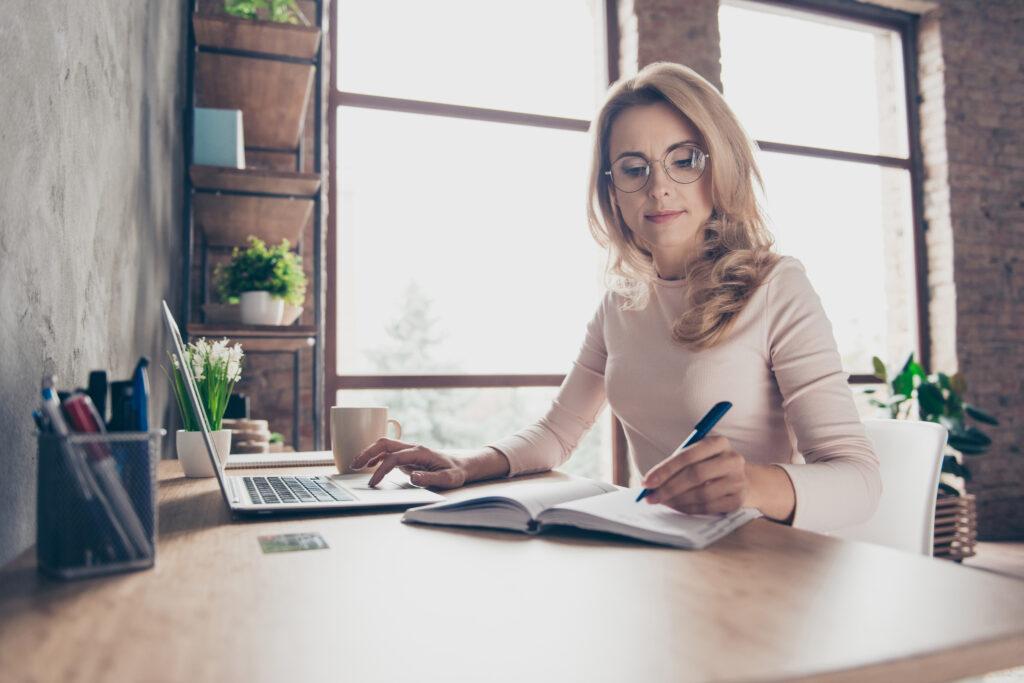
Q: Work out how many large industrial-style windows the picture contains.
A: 2